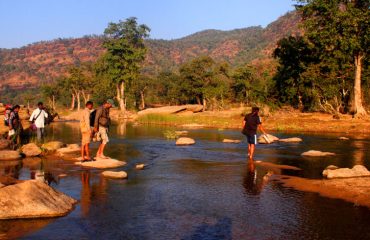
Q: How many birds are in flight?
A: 0